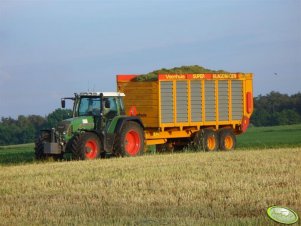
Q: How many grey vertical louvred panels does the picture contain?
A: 6